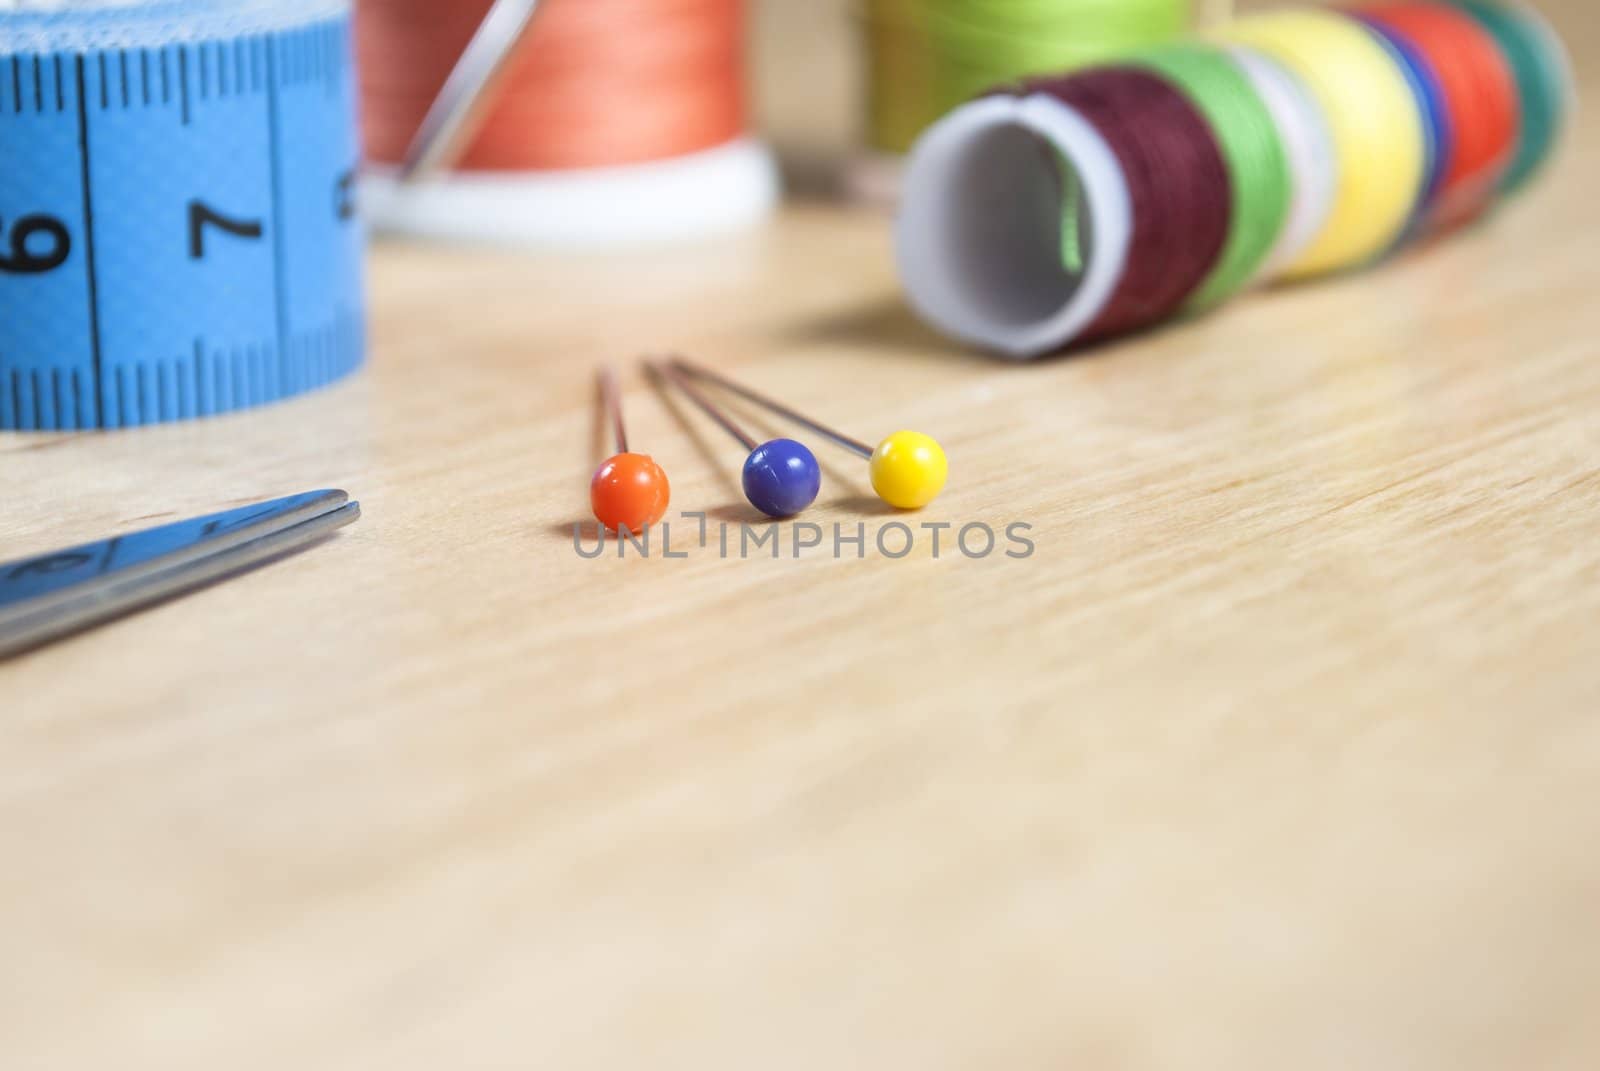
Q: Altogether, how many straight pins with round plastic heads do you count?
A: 3